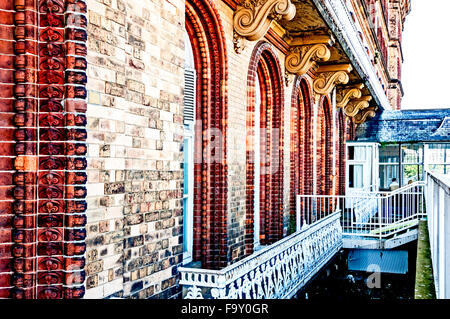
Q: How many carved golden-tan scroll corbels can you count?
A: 6